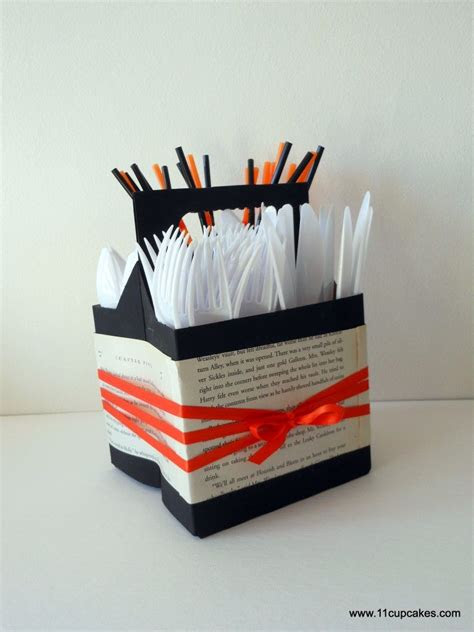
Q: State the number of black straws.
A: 11